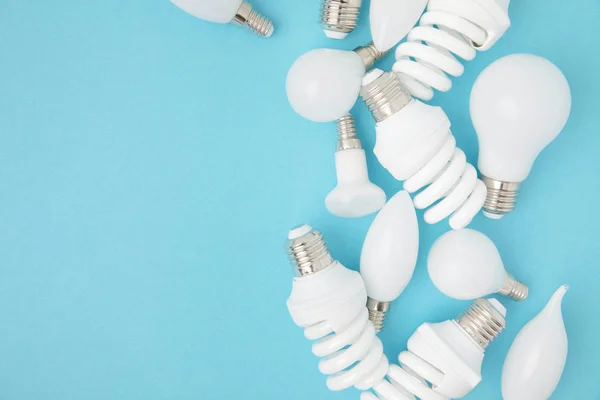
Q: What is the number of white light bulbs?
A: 13